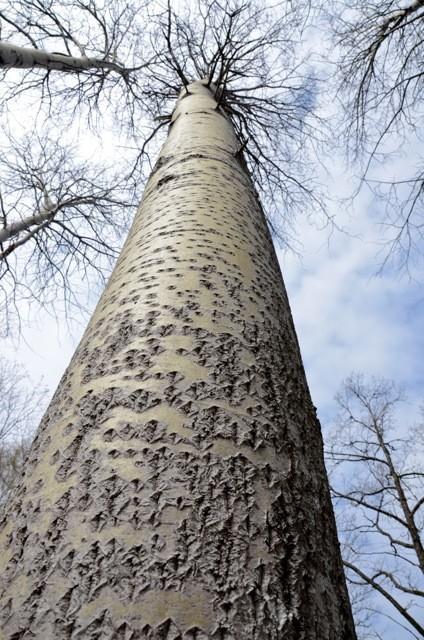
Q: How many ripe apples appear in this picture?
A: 0